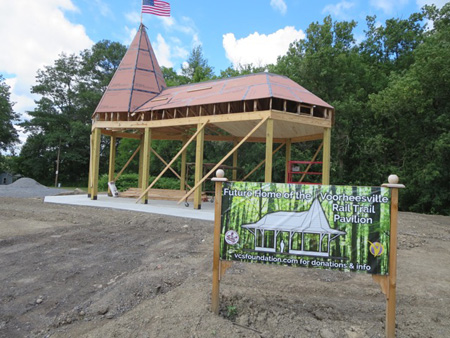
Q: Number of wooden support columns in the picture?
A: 11